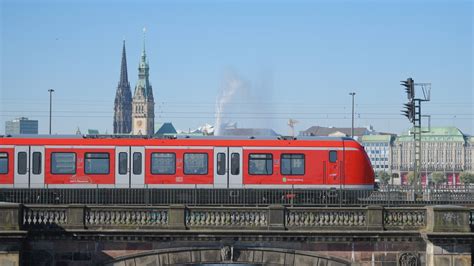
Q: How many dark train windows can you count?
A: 14